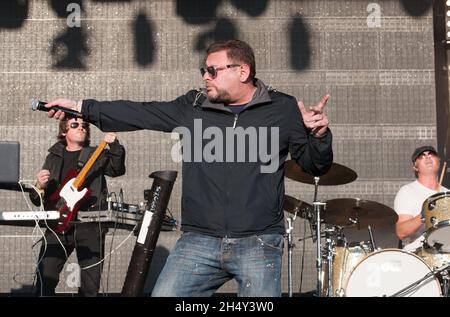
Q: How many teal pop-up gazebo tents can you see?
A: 0